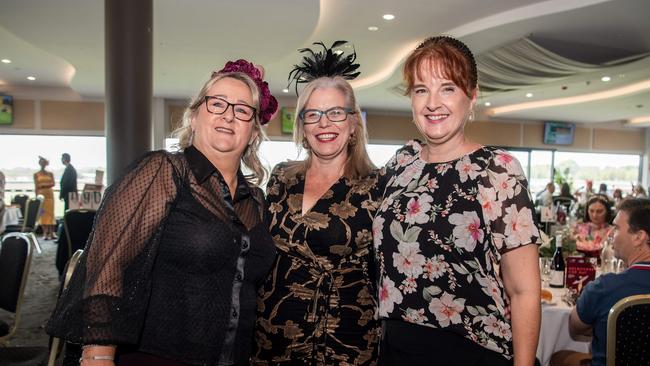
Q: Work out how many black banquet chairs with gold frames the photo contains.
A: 6